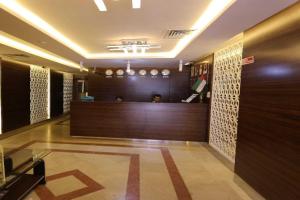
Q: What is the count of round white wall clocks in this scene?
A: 6